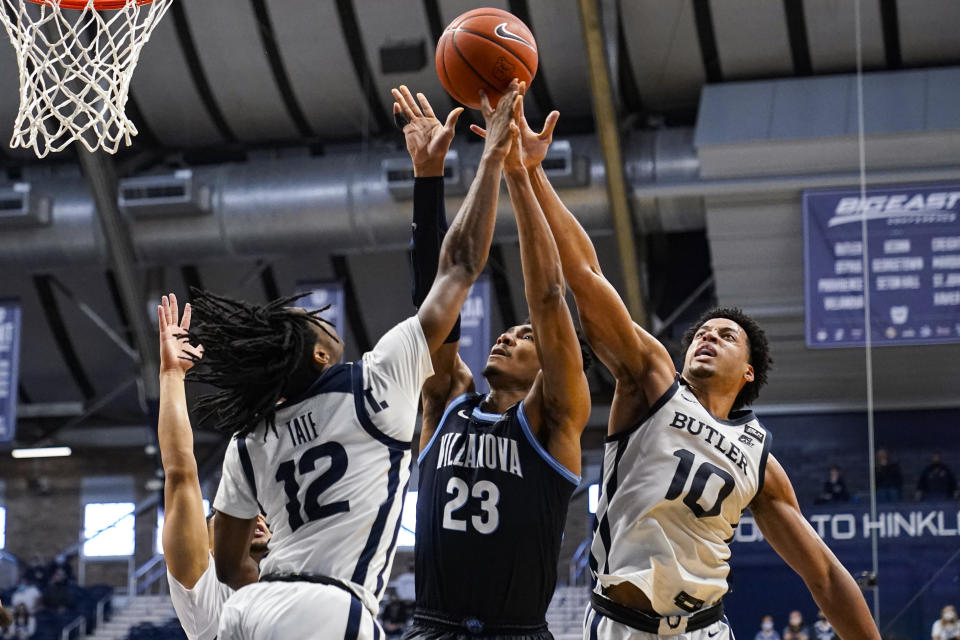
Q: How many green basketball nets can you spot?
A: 0